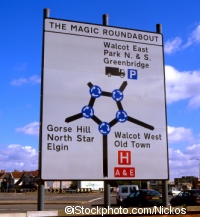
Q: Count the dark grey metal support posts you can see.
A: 3